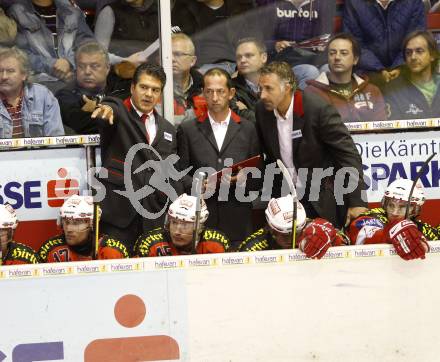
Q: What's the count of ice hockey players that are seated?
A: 5